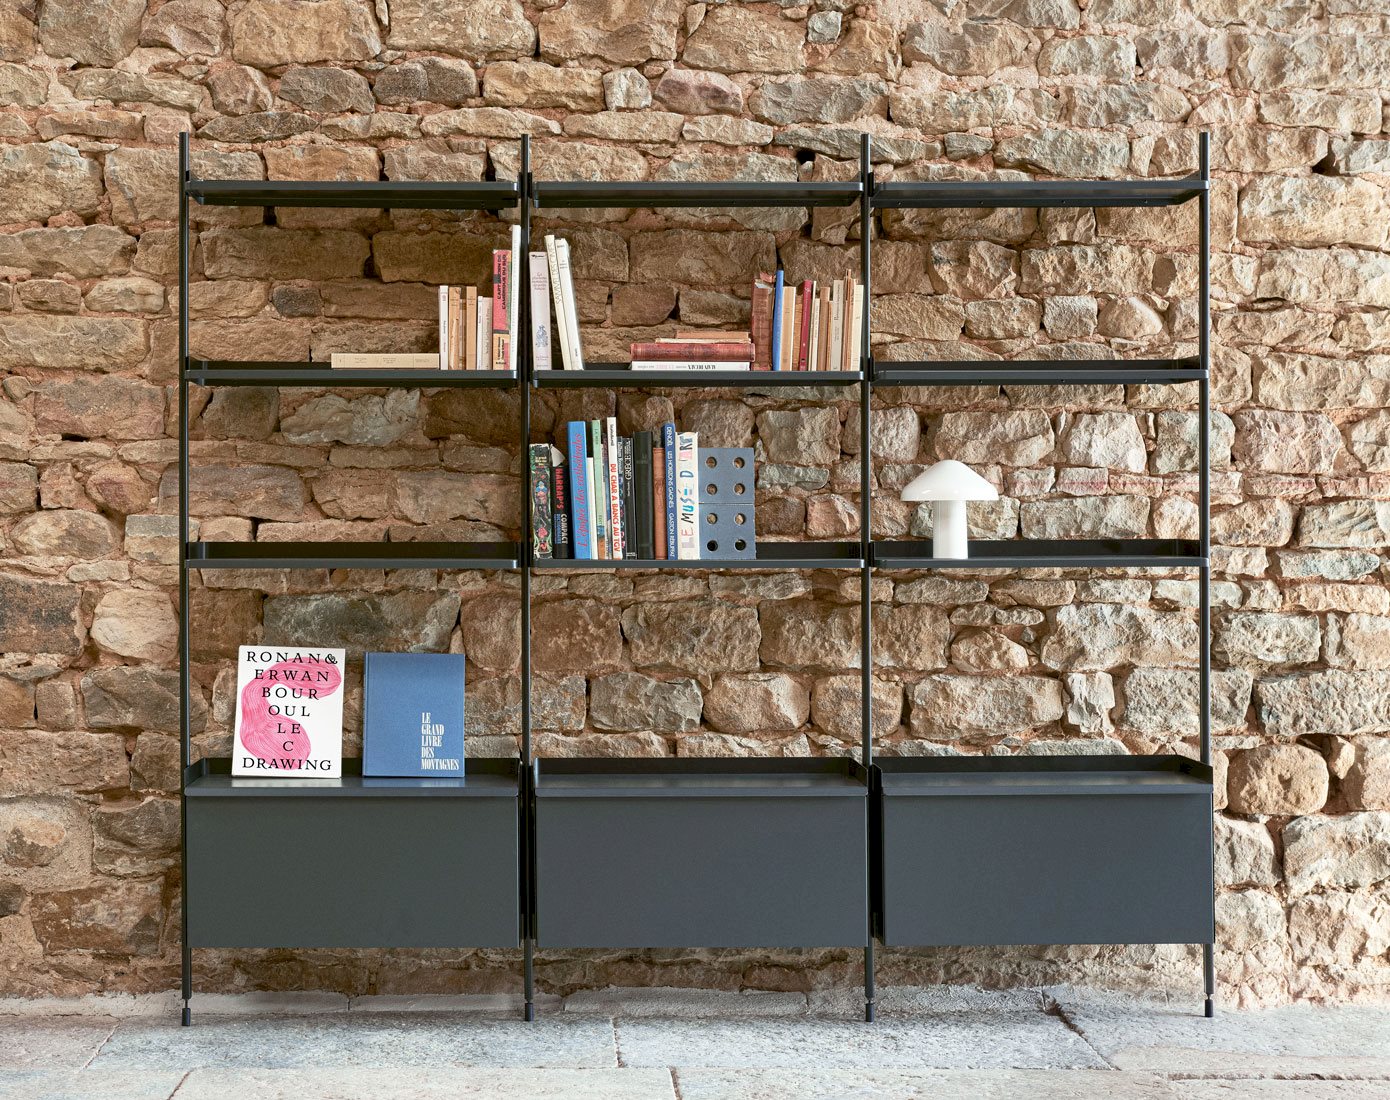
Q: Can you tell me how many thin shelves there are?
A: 9